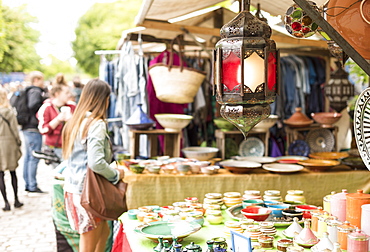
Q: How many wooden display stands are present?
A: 3